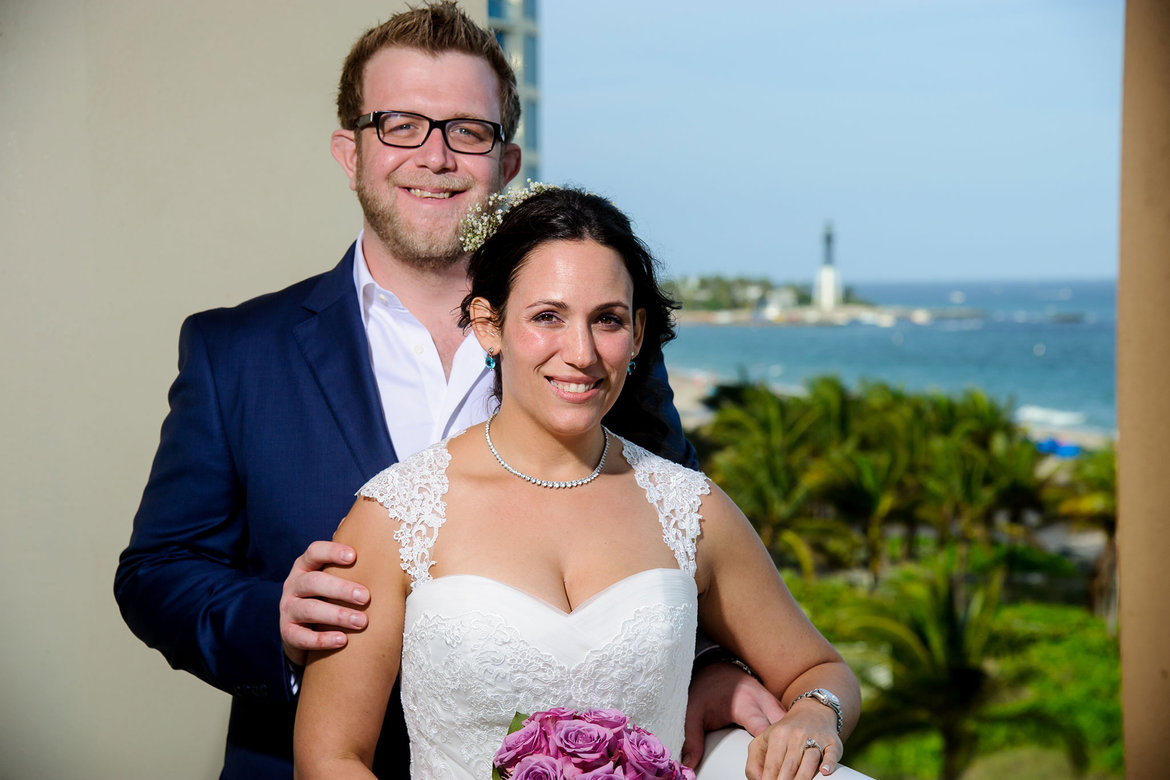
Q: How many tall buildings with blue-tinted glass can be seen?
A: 1